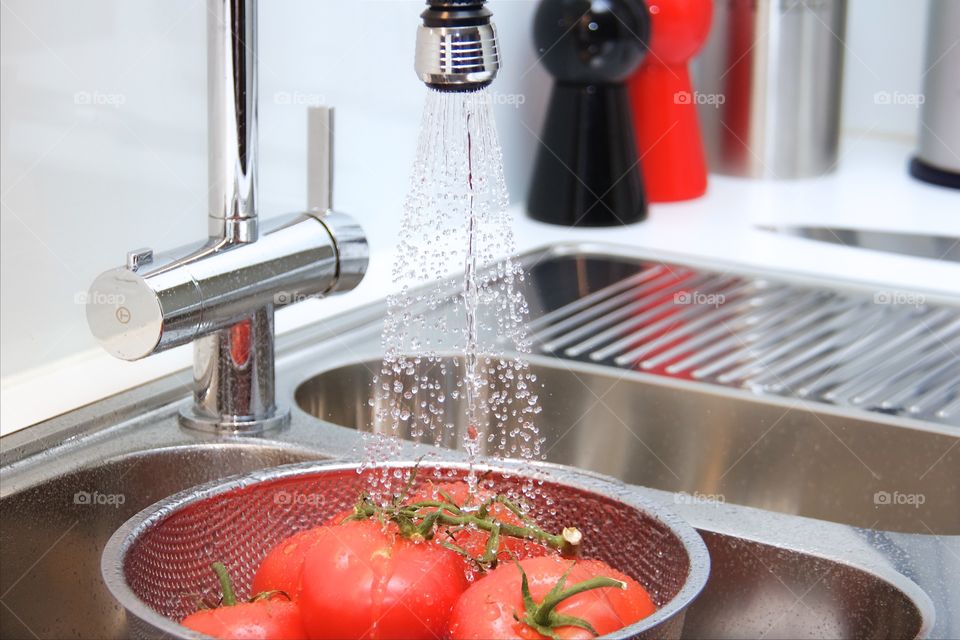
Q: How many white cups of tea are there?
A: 0